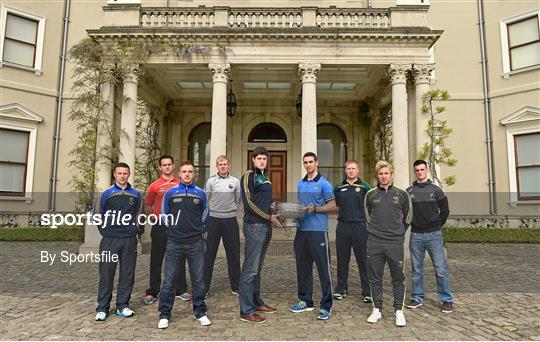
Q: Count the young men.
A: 9